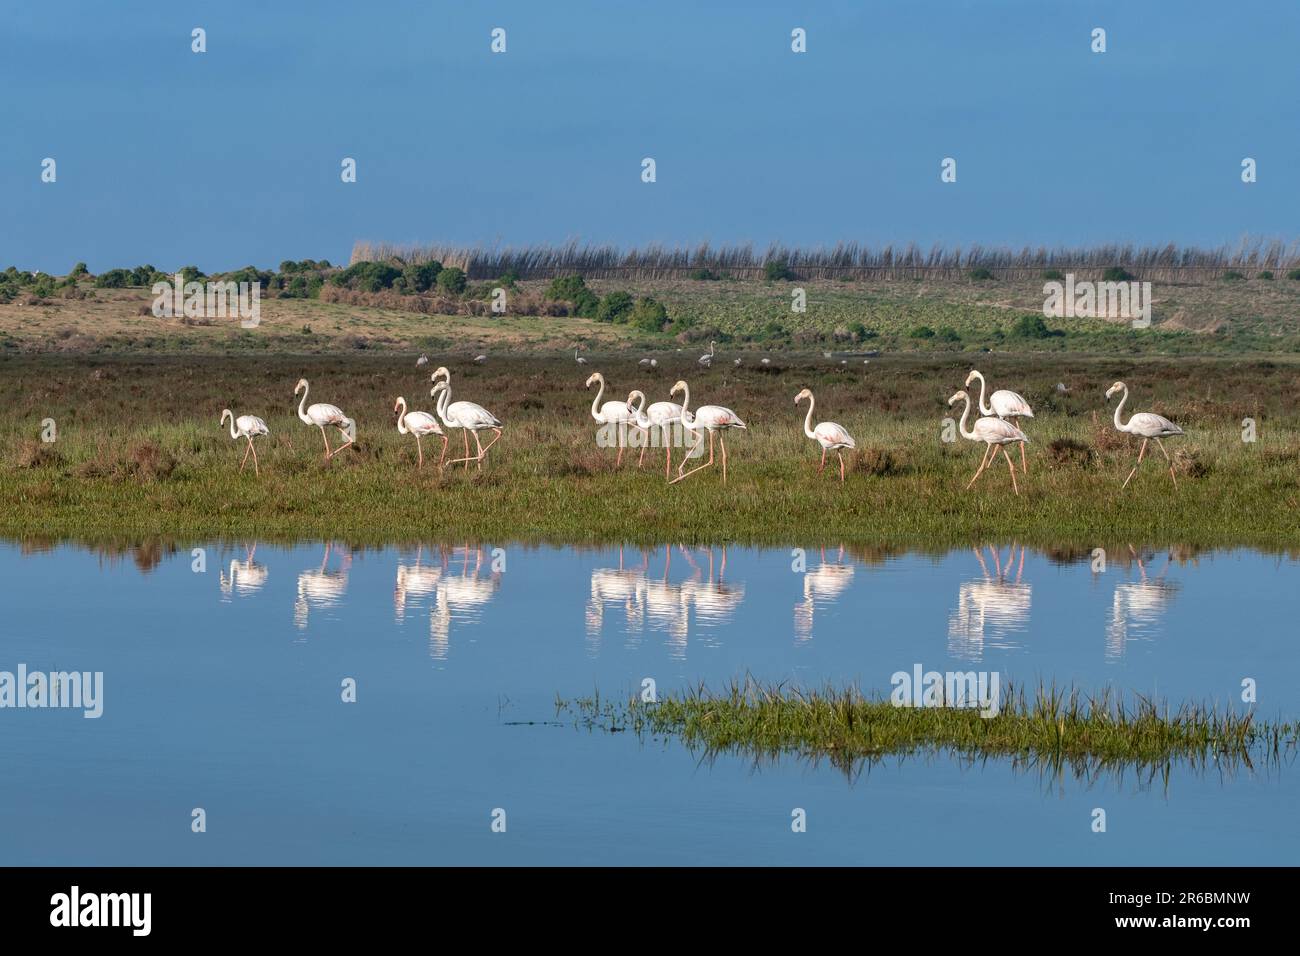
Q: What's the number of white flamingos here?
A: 12